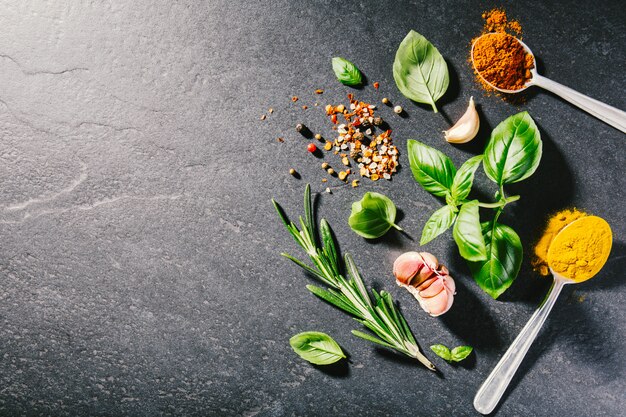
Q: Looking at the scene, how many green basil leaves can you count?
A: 12